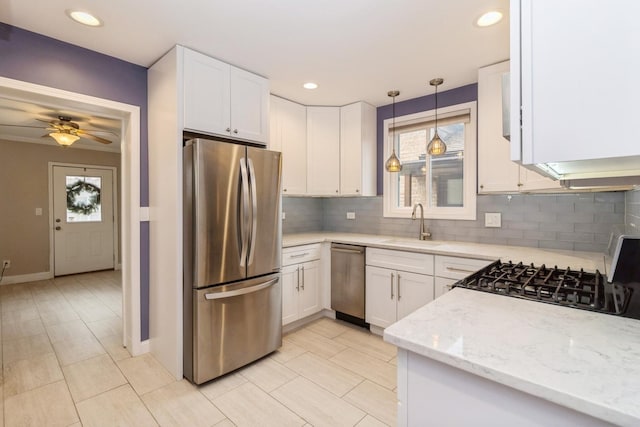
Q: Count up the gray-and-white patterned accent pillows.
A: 0